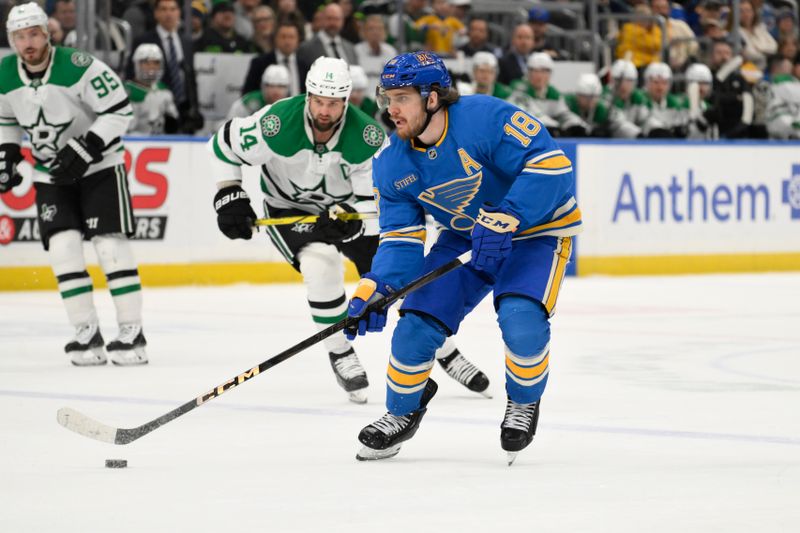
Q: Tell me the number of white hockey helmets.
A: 11